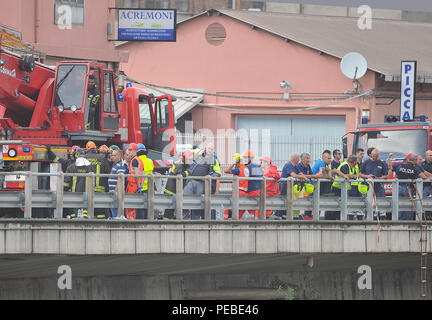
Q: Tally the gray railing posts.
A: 15